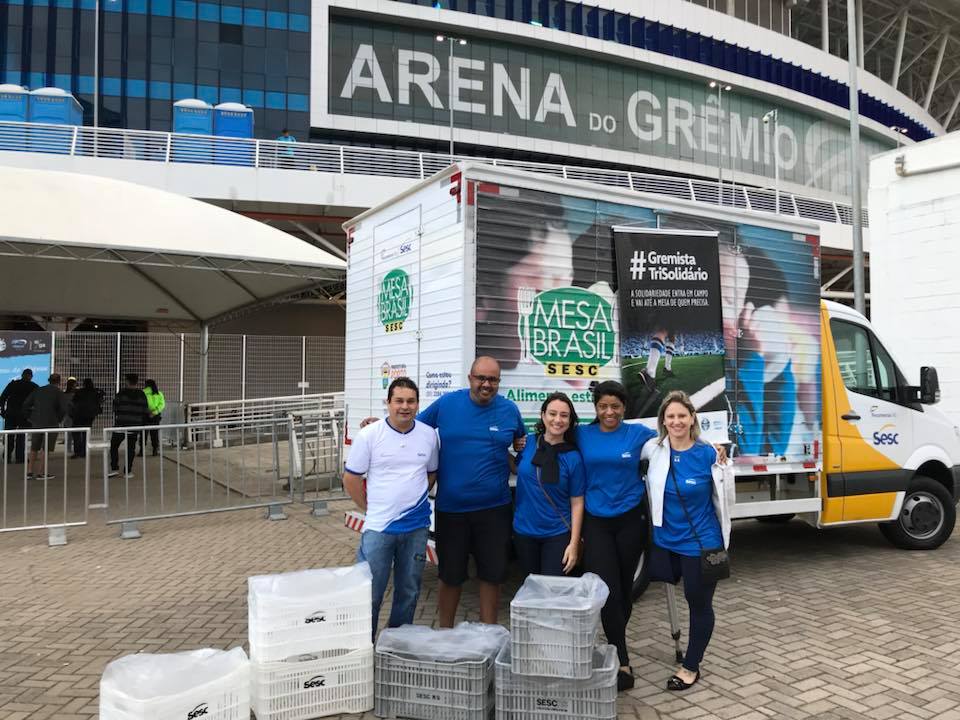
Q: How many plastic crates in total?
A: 6